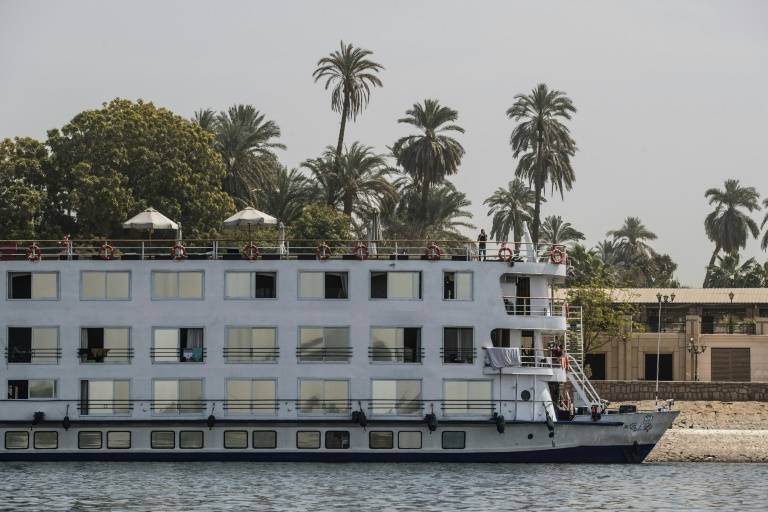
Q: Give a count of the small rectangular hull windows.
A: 13